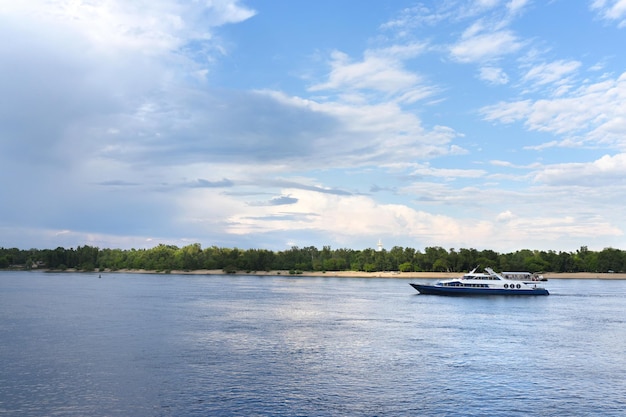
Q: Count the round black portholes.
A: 3